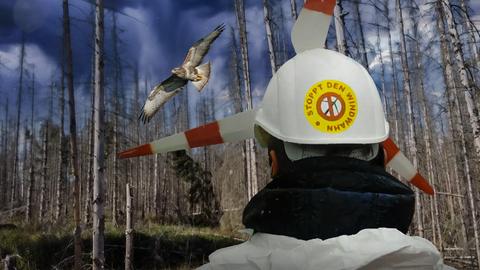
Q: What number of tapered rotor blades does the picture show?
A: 3